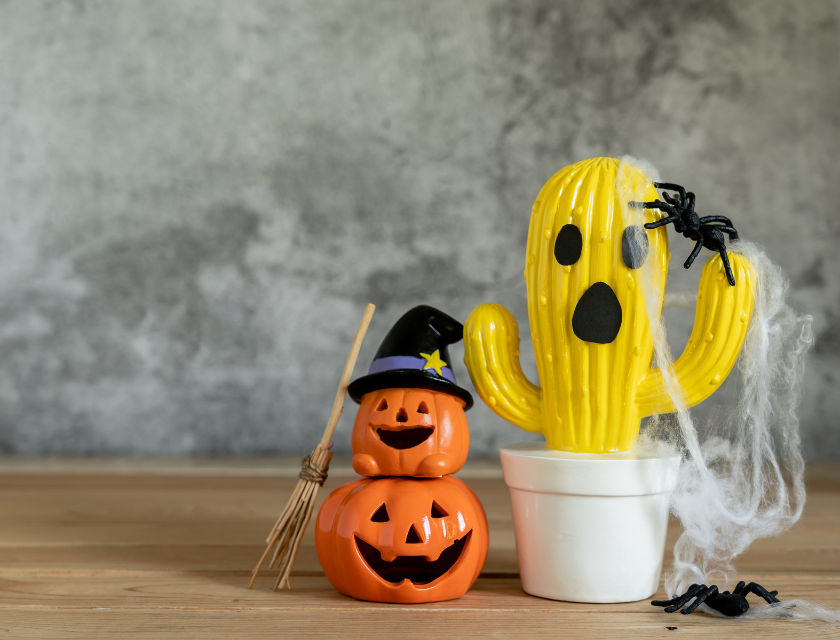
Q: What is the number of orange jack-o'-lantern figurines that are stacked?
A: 2